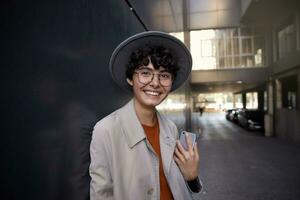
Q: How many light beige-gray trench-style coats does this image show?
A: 1